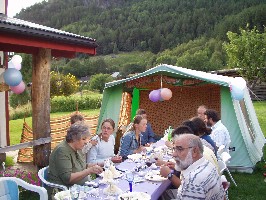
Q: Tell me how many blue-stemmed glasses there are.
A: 1